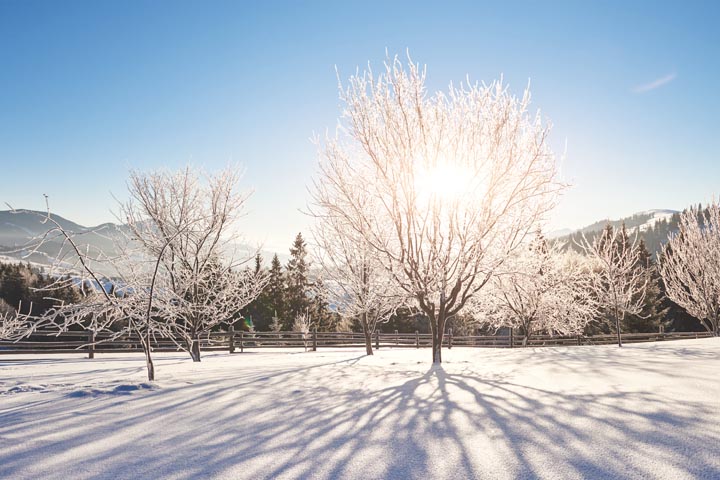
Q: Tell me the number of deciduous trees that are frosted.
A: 7